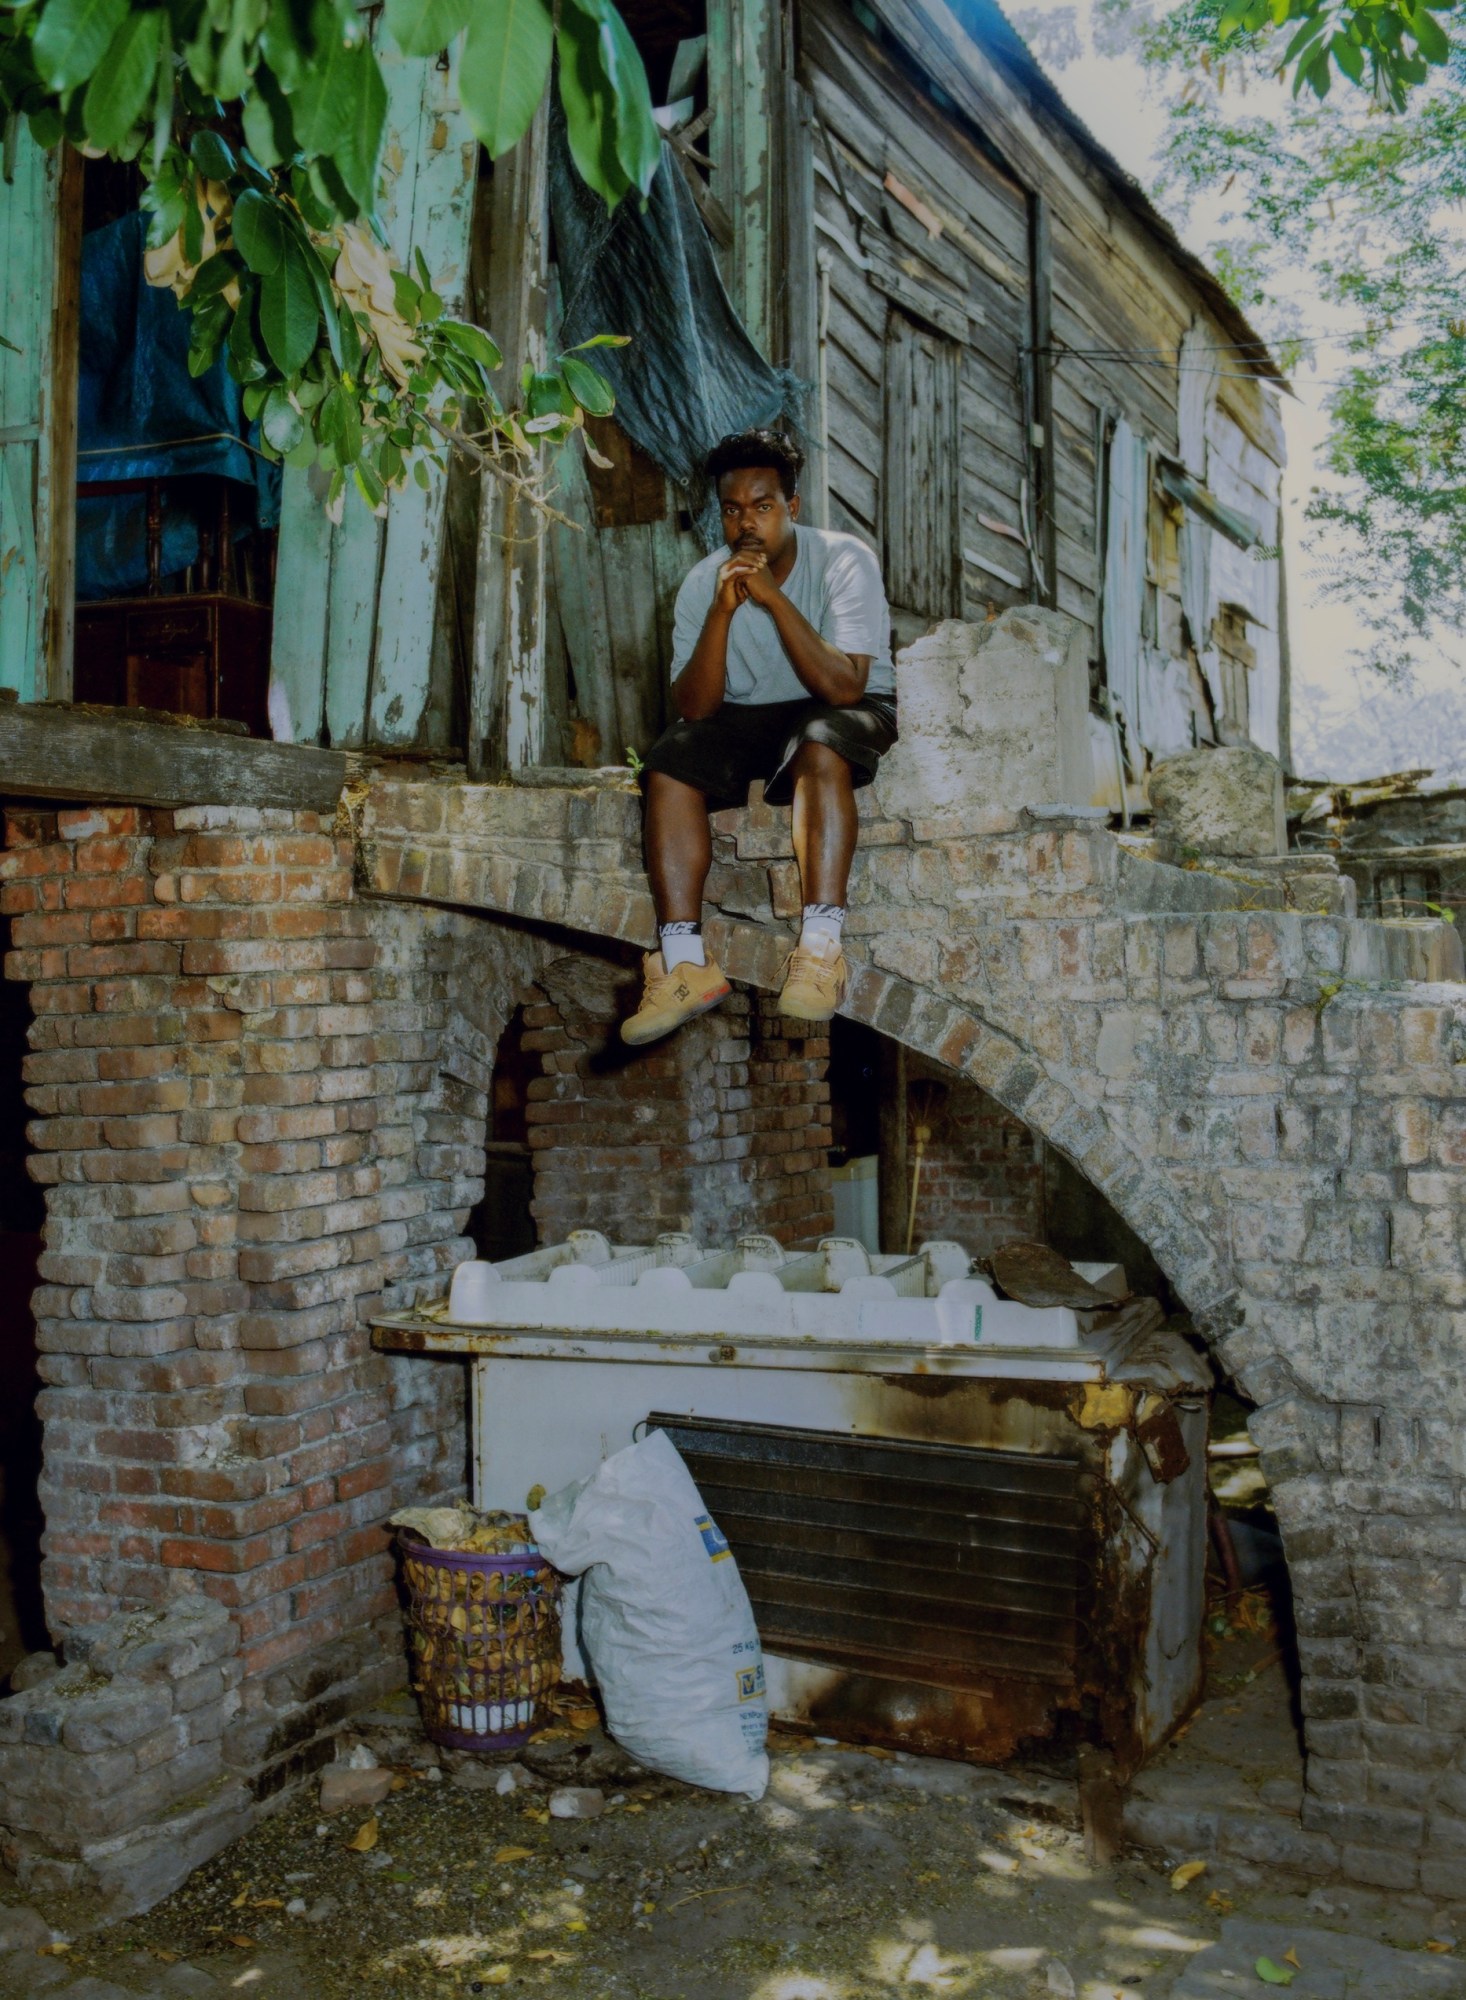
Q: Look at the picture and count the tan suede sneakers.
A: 2